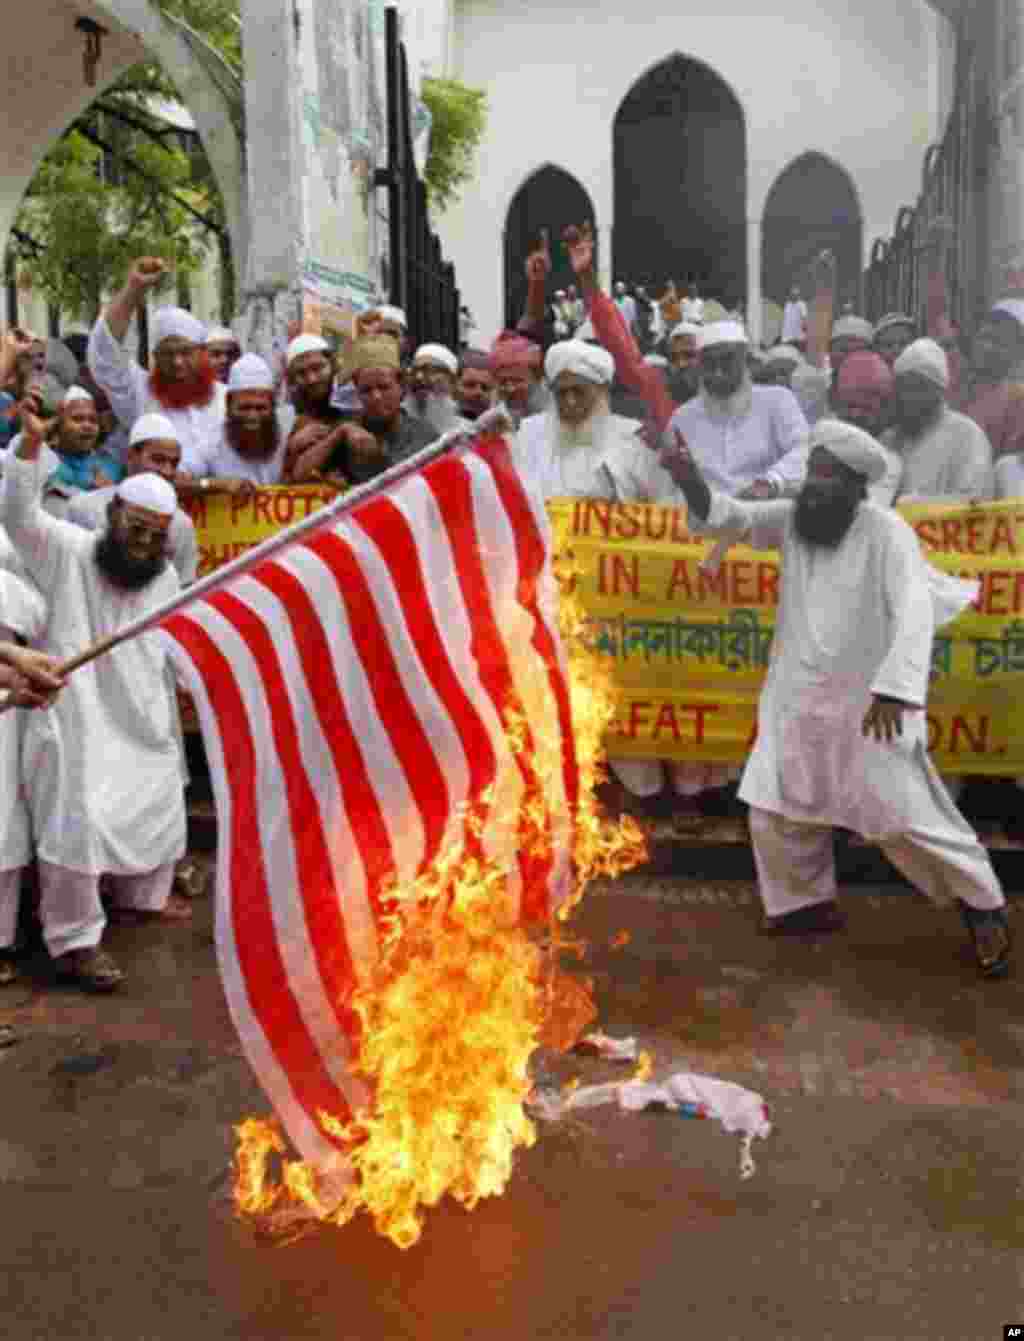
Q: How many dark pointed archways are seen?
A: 3